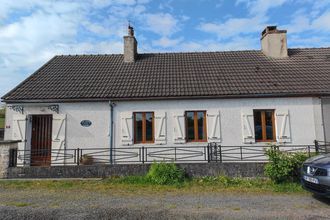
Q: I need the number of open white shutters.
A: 8